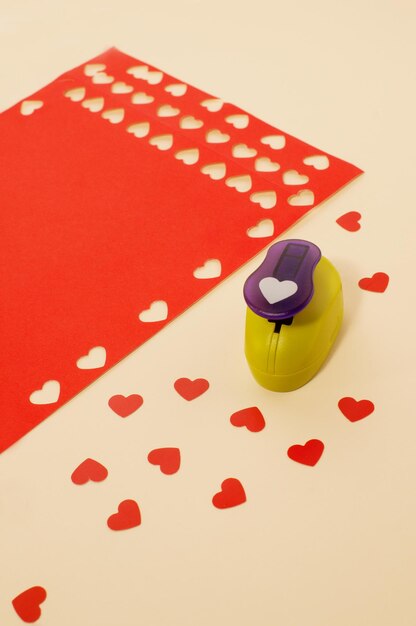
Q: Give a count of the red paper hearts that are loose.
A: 12